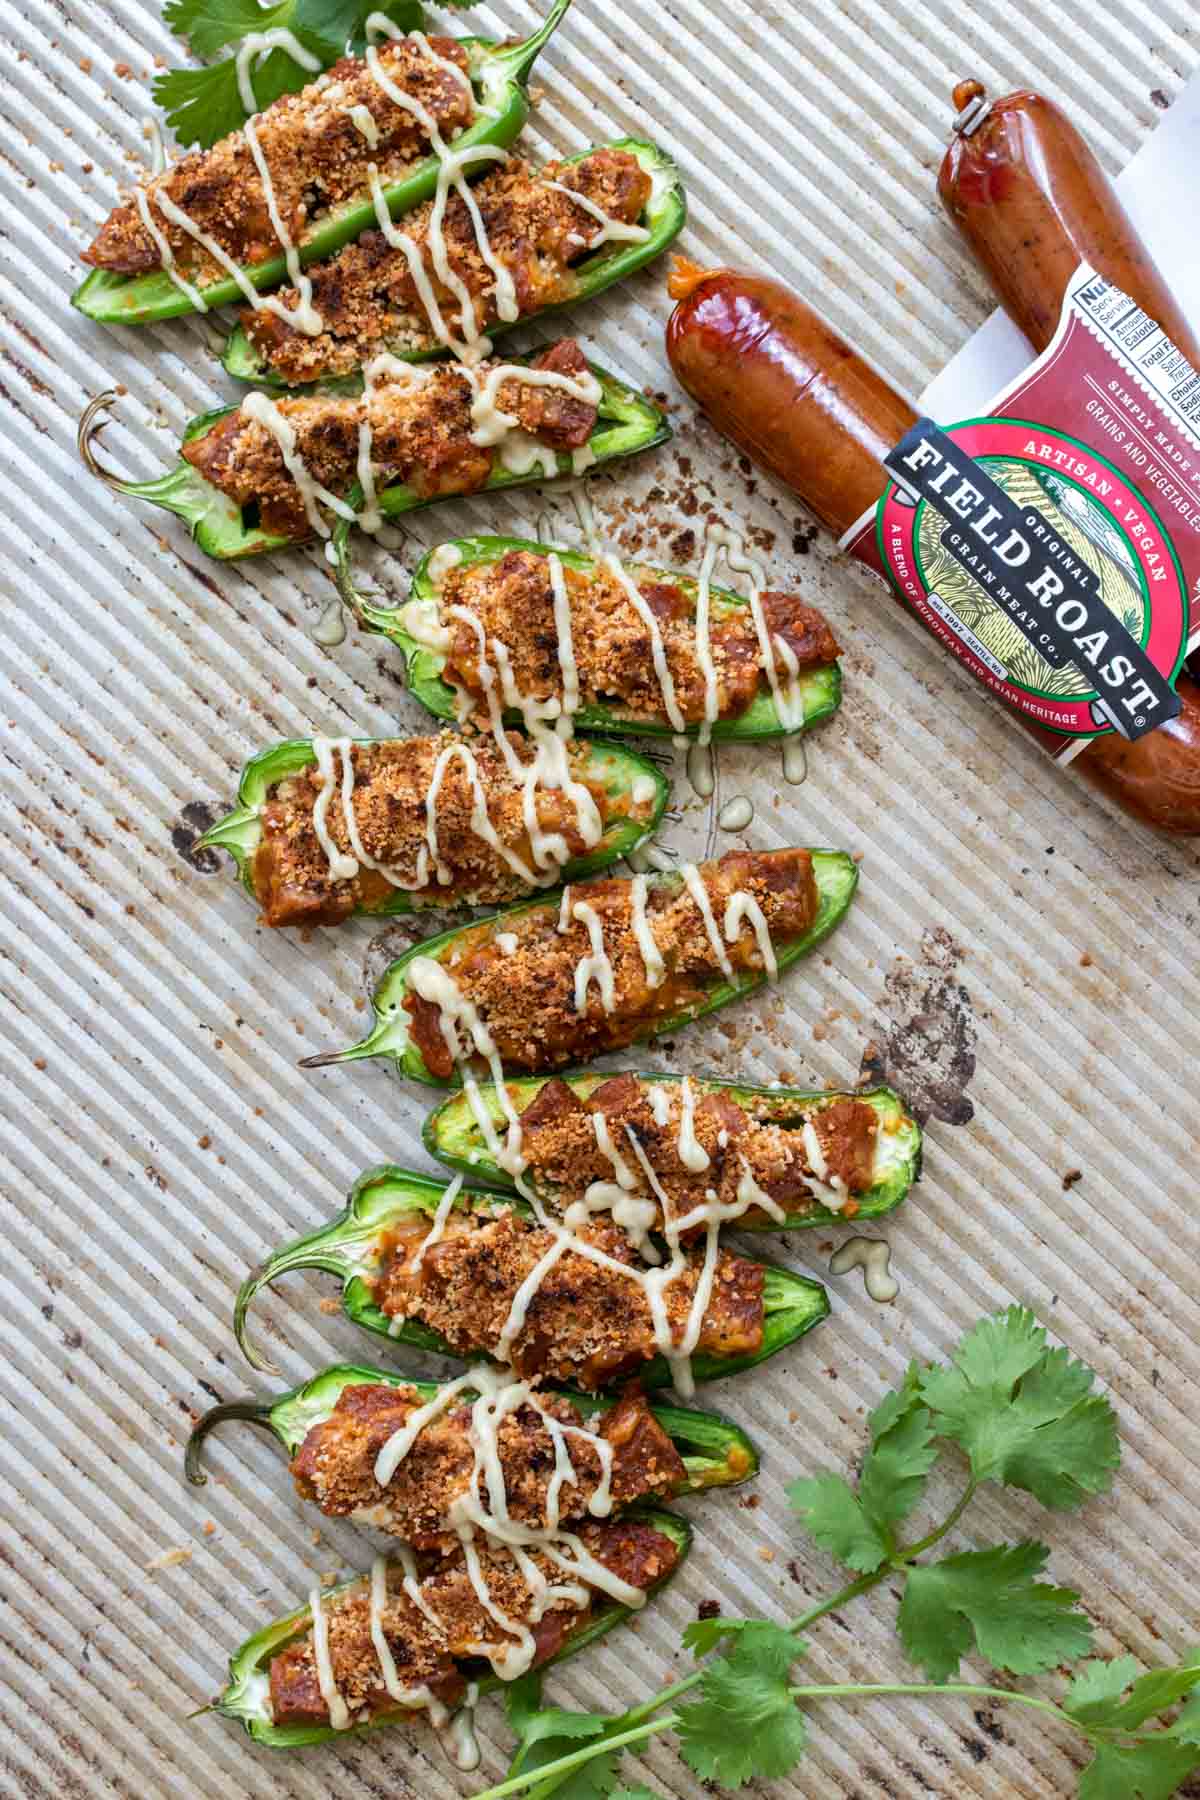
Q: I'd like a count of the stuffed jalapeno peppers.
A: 10